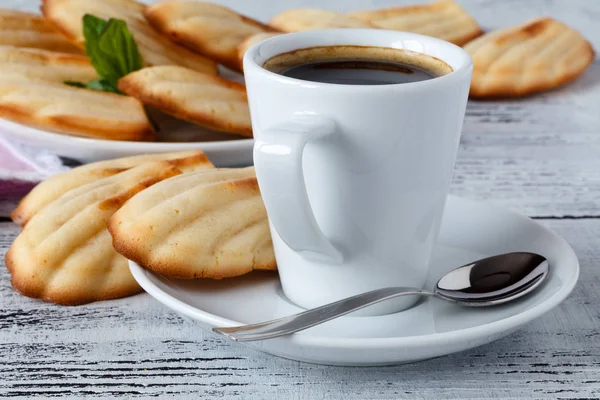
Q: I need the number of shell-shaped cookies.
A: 13